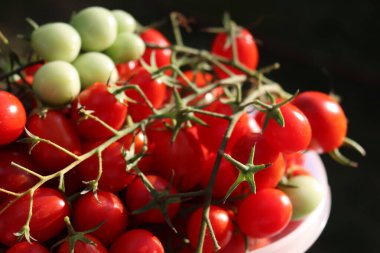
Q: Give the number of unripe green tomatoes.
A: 7